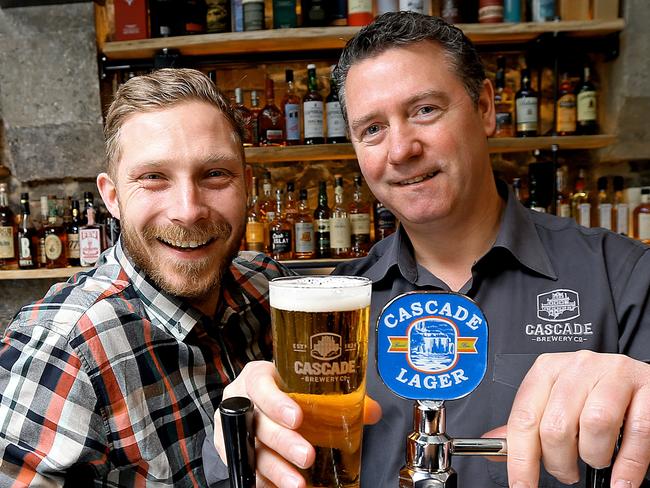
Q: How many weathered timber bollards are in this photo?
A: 0